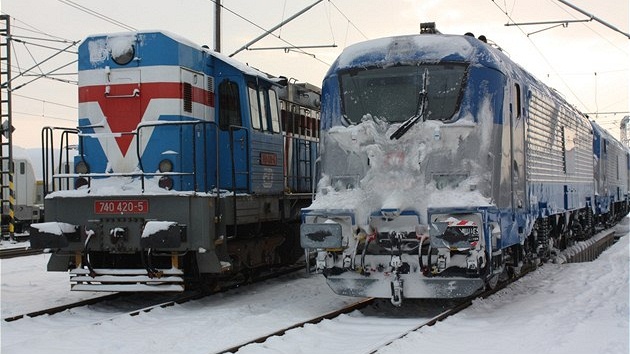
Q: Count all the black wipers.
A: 1